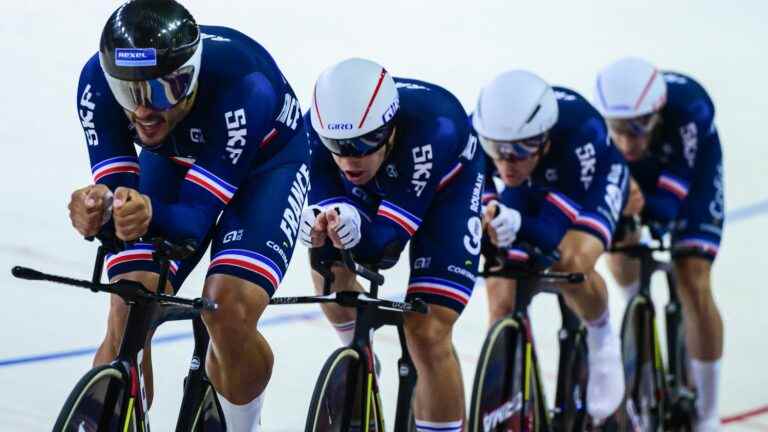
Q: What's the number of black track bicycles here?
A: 4